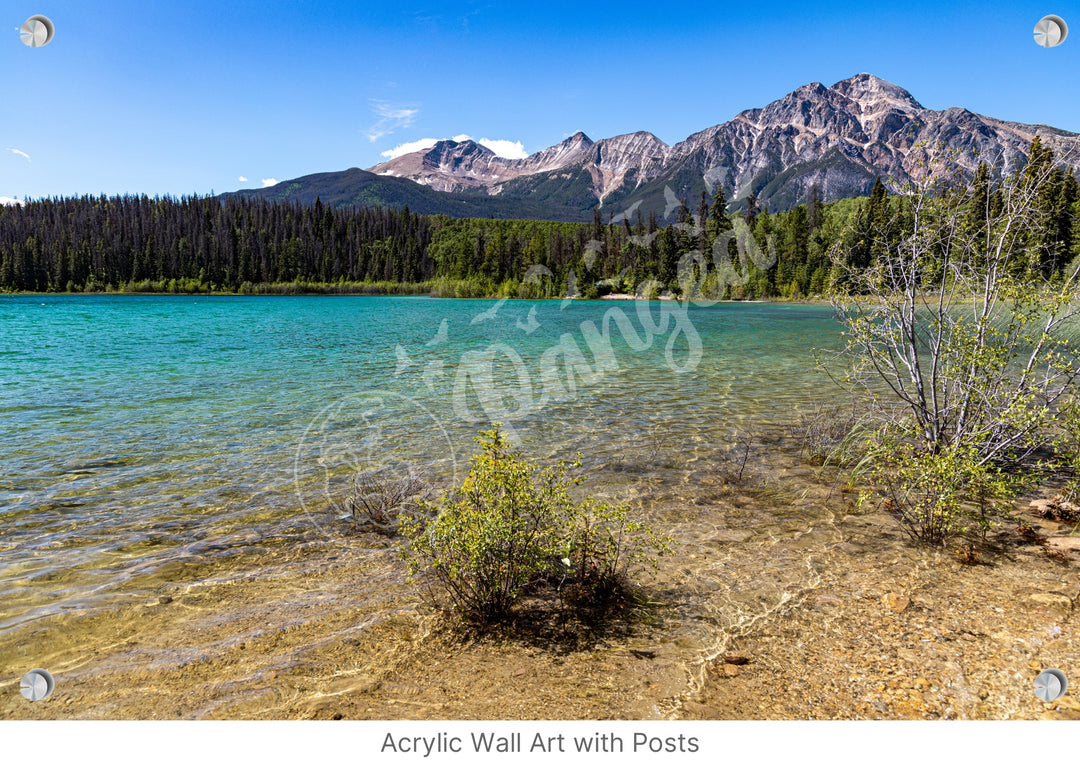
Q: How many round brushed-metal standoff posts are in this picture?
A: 4